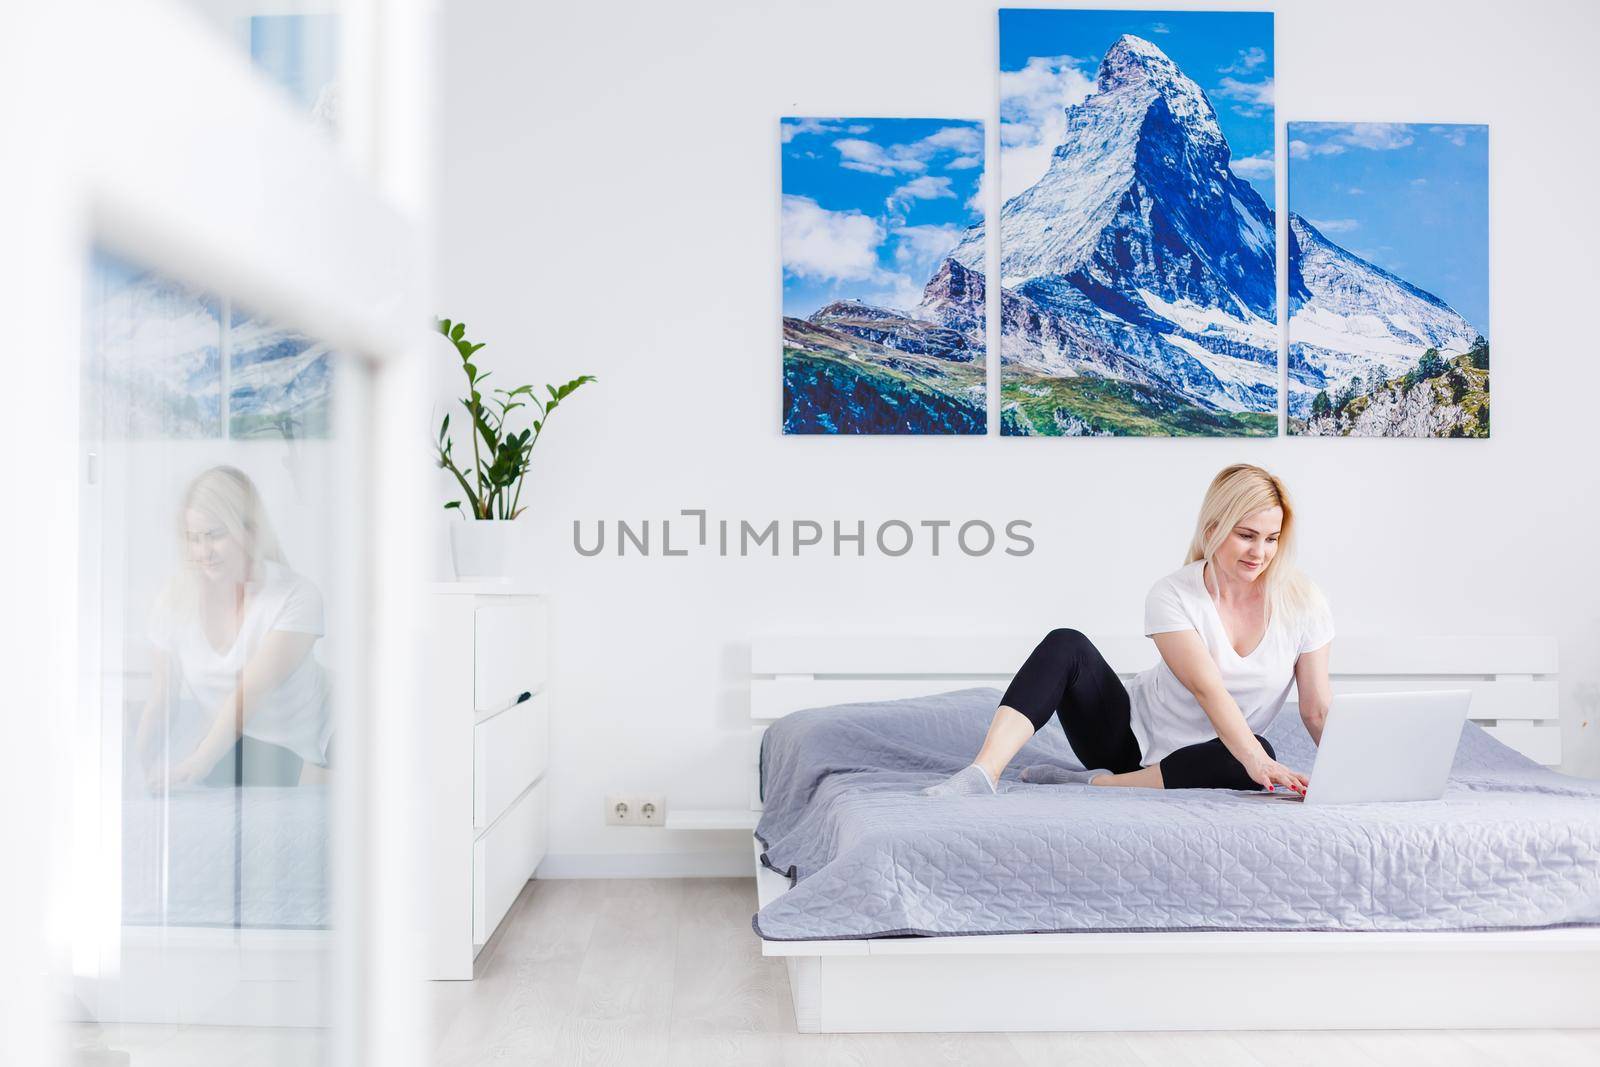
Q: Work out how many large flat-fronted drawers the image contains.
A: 3